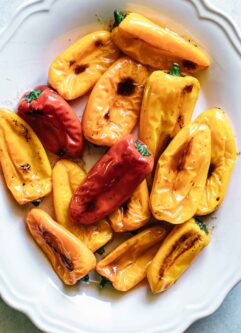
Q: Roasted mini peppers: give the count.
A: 14